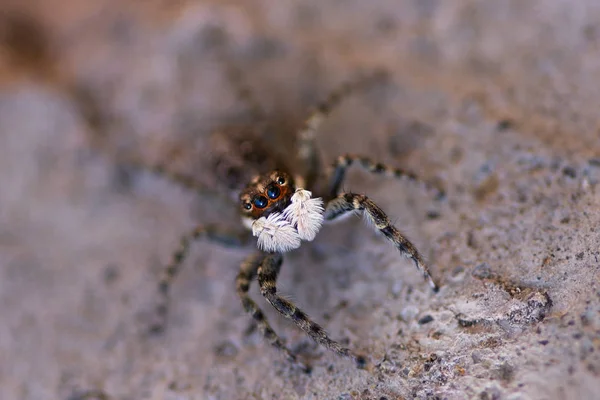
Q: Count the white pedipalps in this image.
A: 2